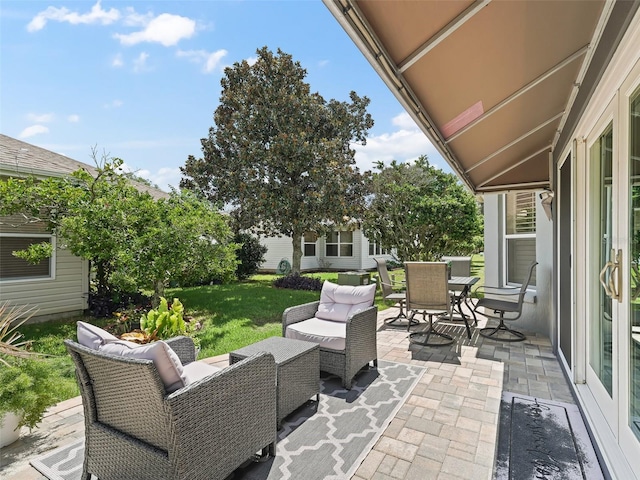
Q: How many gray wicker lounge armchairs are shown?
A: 2